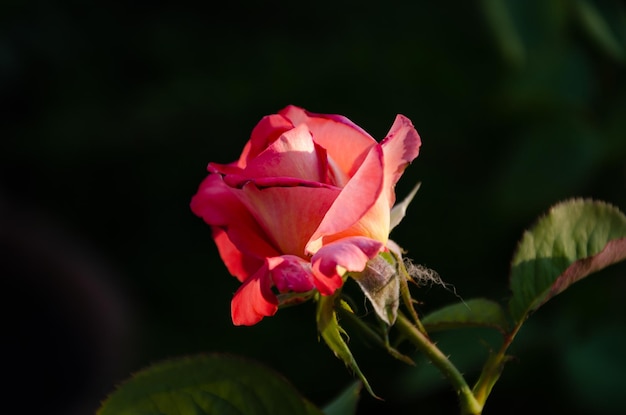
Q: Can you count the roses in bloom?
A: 1